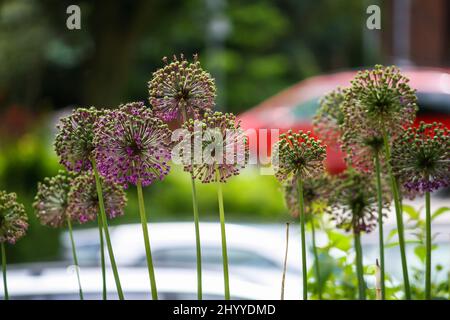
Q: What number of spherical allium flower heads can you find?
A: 14